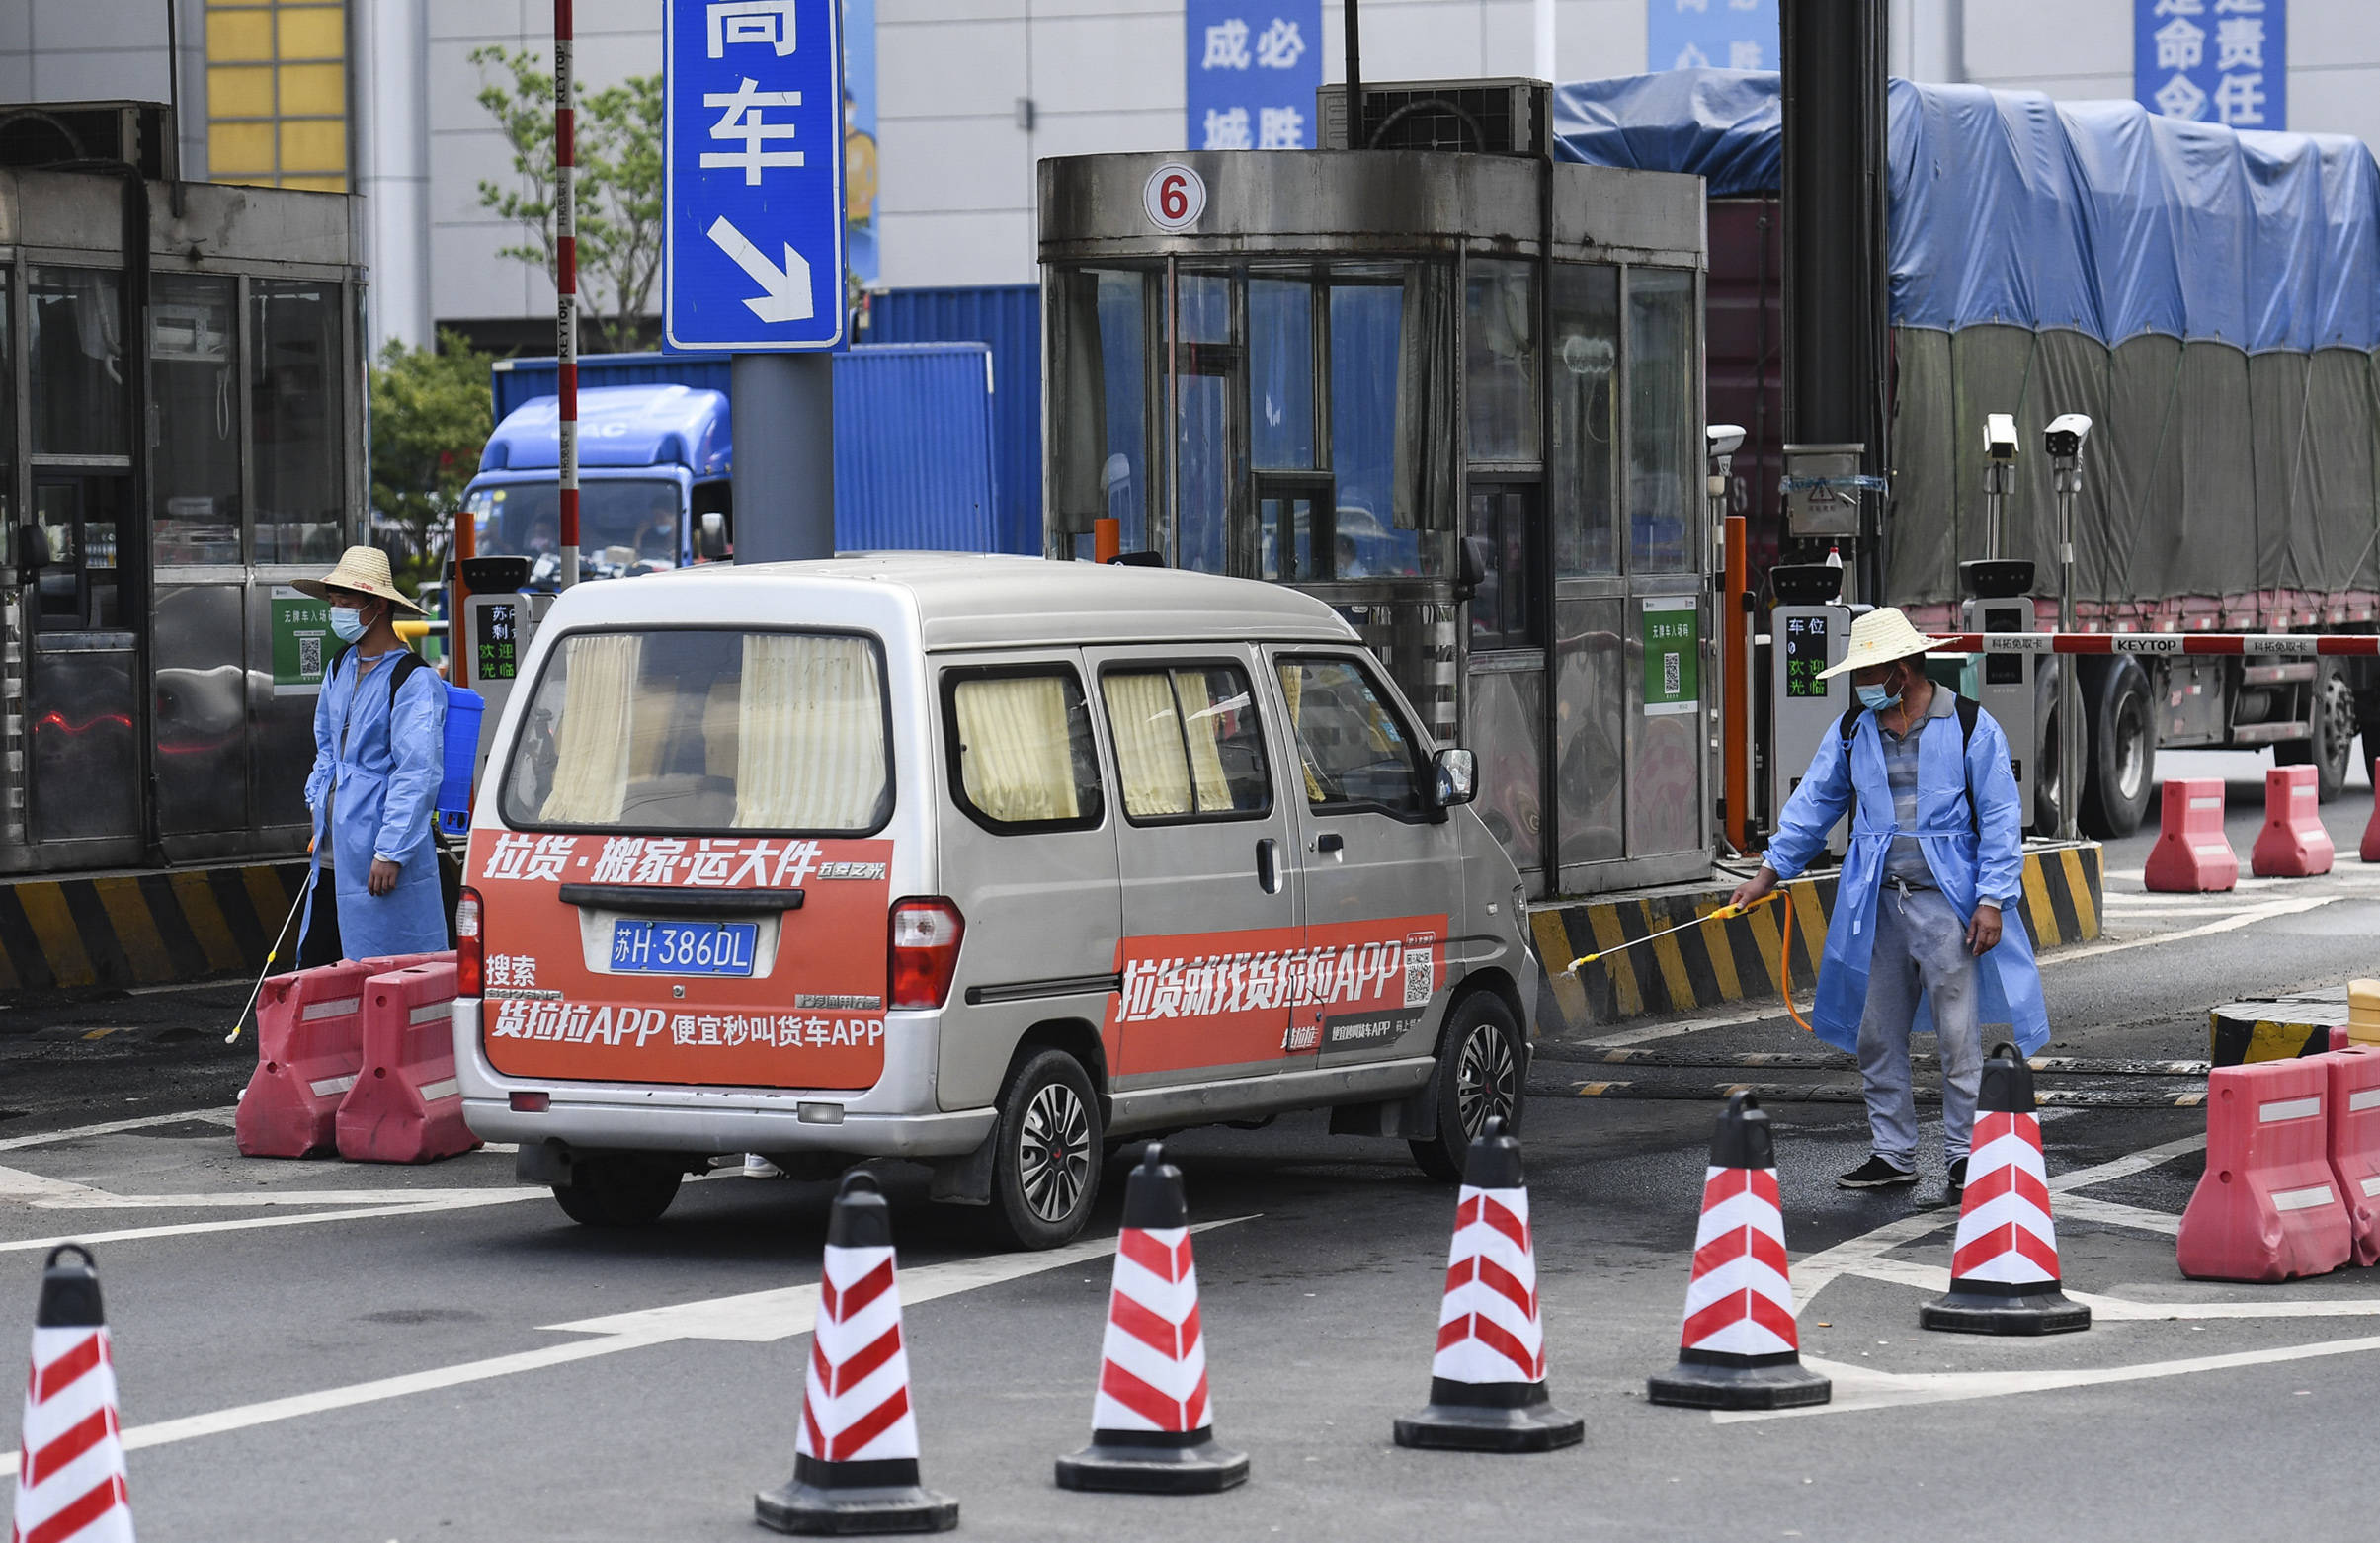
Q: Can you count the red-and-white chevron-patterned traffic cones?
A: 6